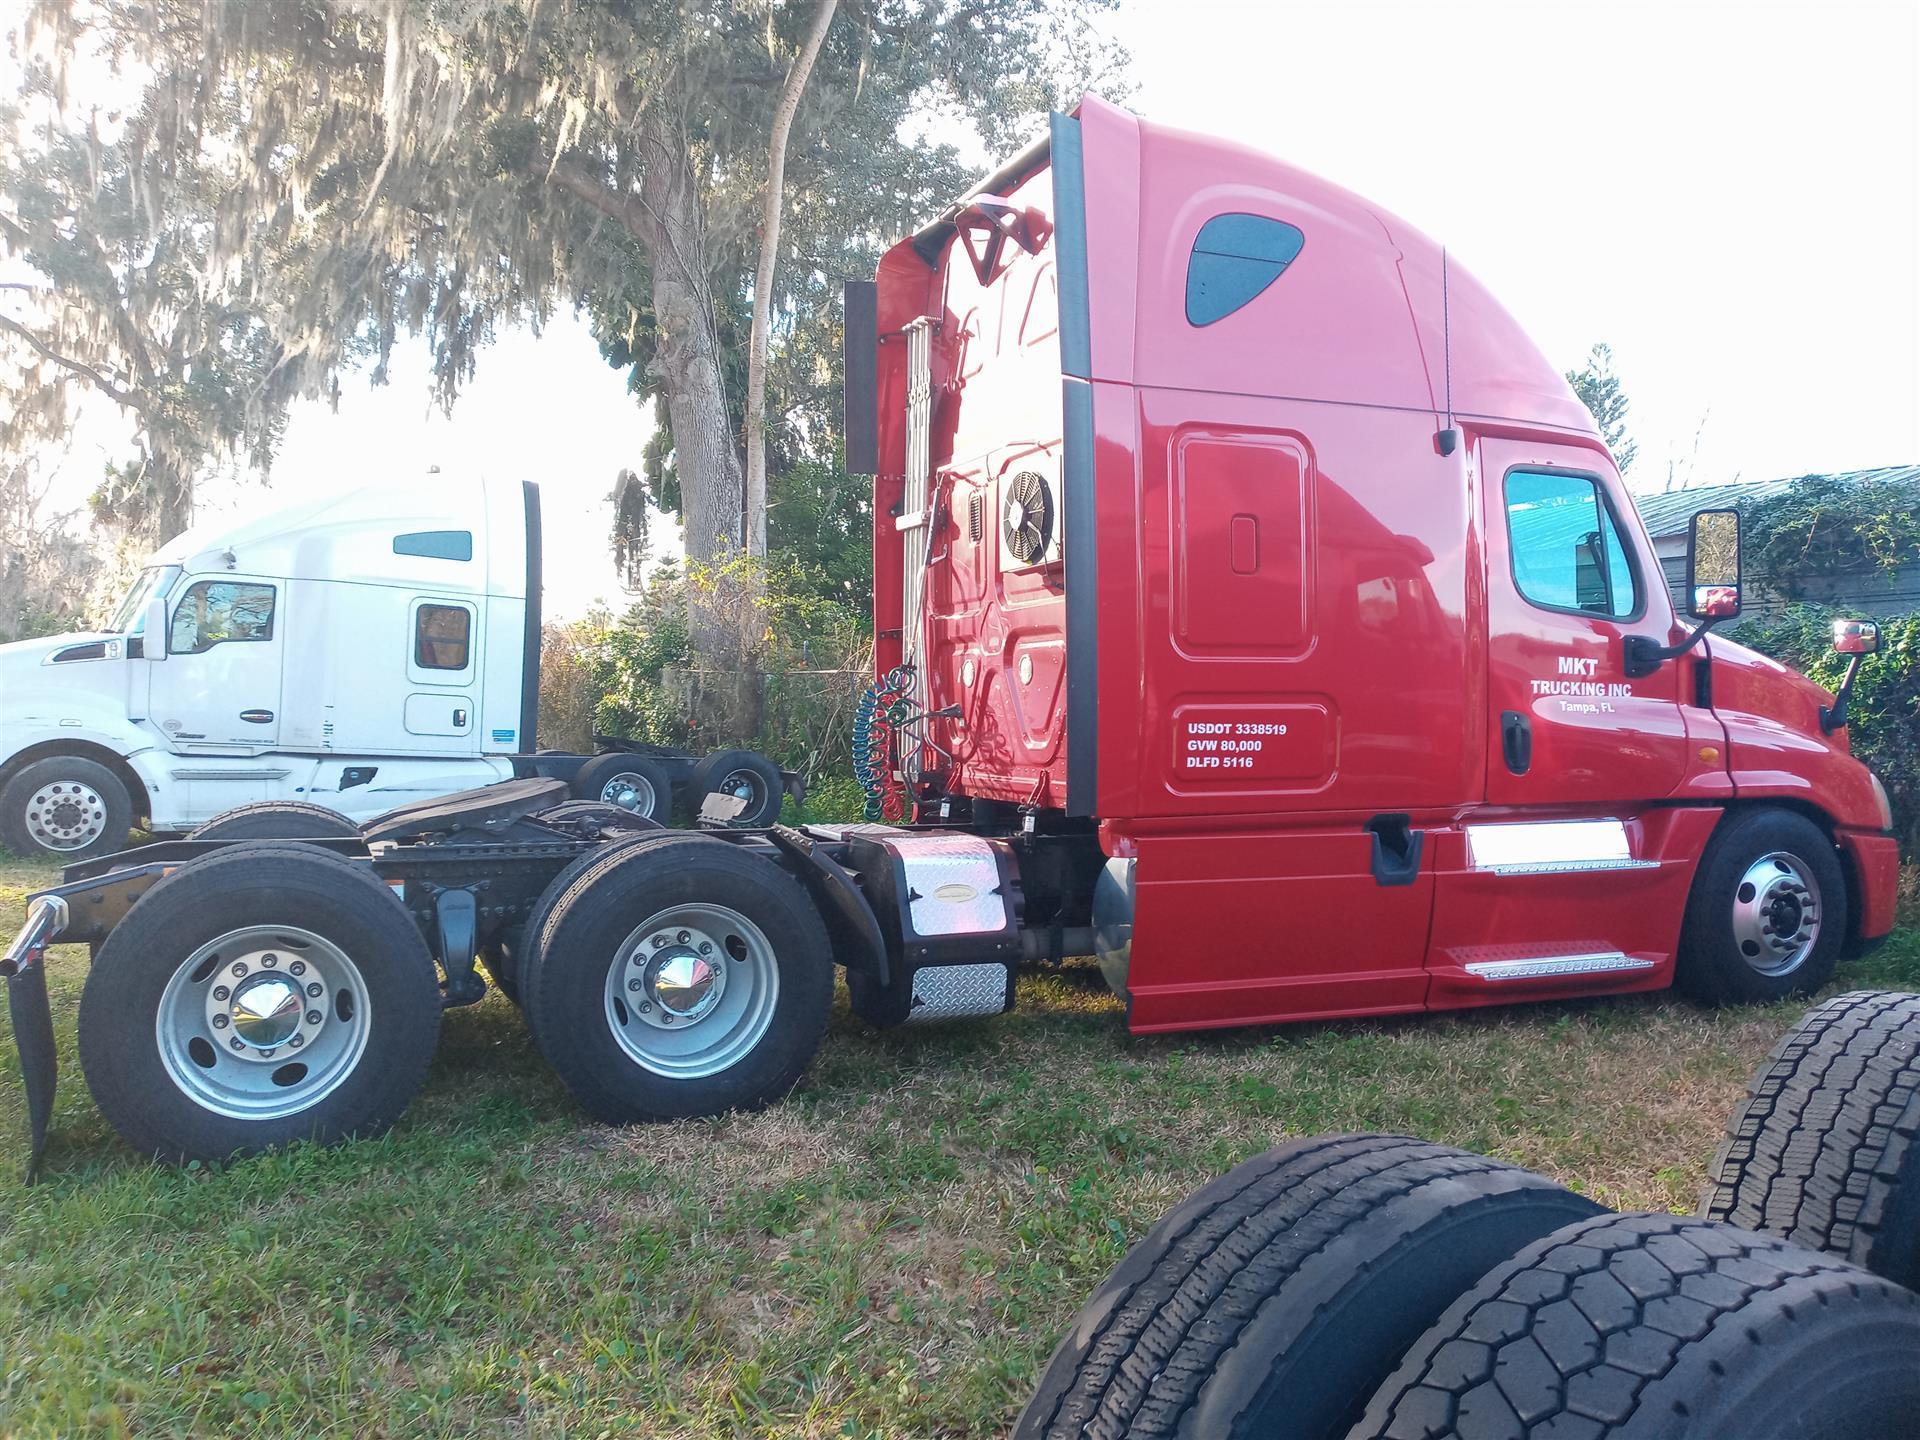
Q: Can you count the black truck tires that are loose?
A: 3